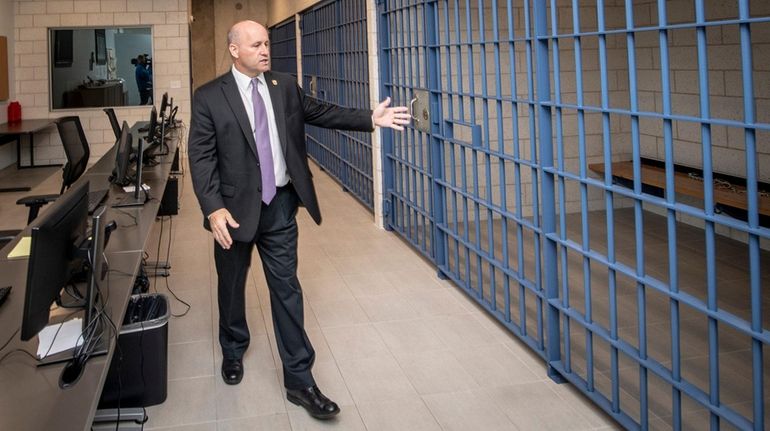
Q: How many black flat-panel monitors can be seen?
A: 4